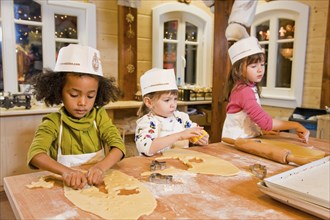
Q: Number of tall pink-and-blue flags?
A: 0